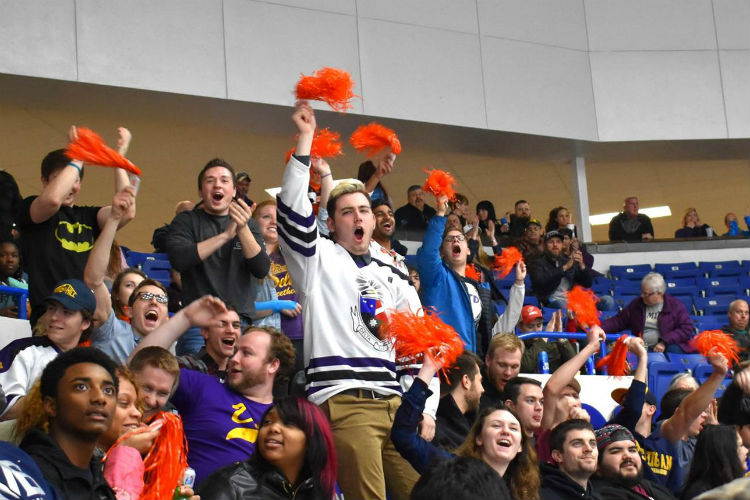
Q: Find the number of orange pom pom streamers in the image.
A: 12